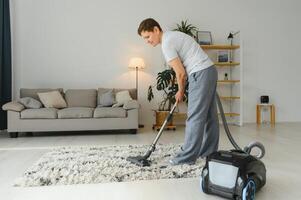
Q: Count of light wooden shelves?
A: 5